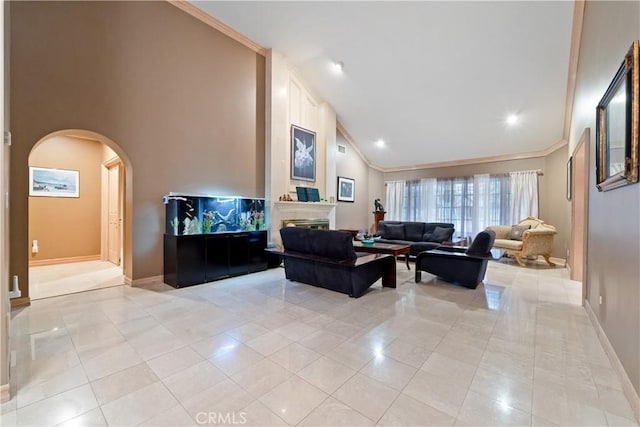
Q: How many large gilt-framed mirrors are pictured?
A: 1